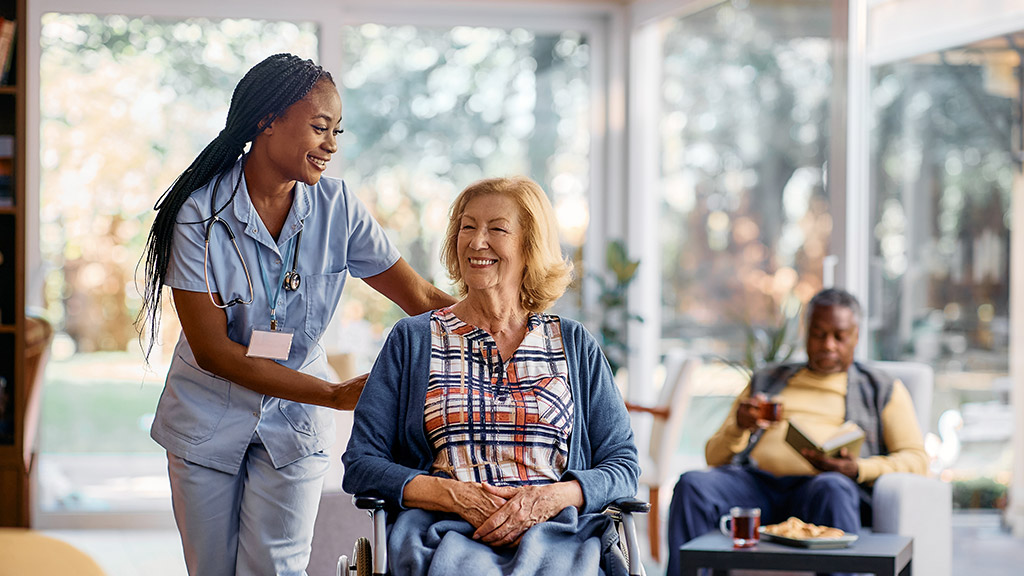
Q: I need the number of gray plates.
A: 1